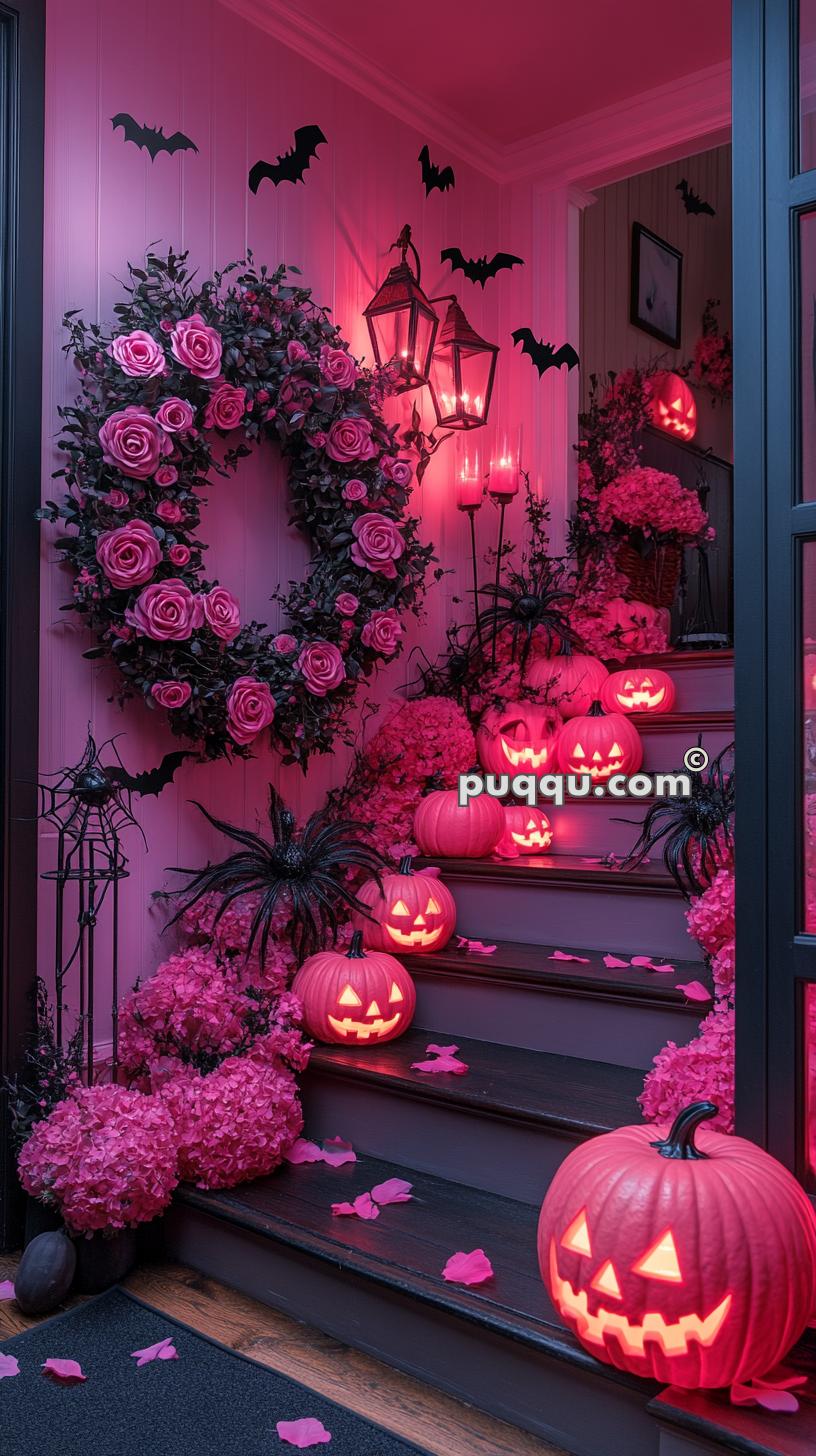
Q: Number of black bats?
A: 7